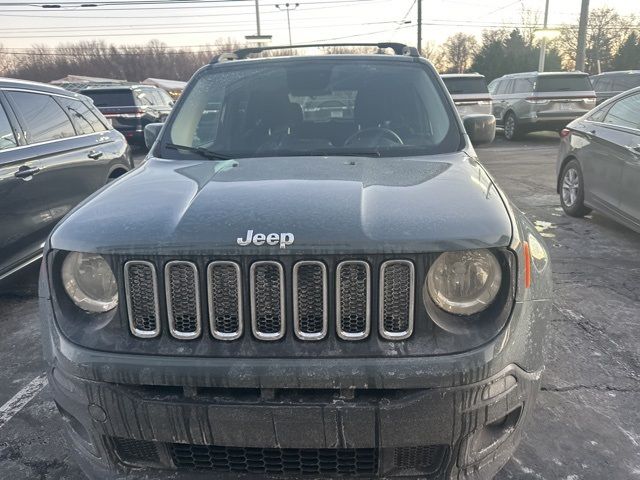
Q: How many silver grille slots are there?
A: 7